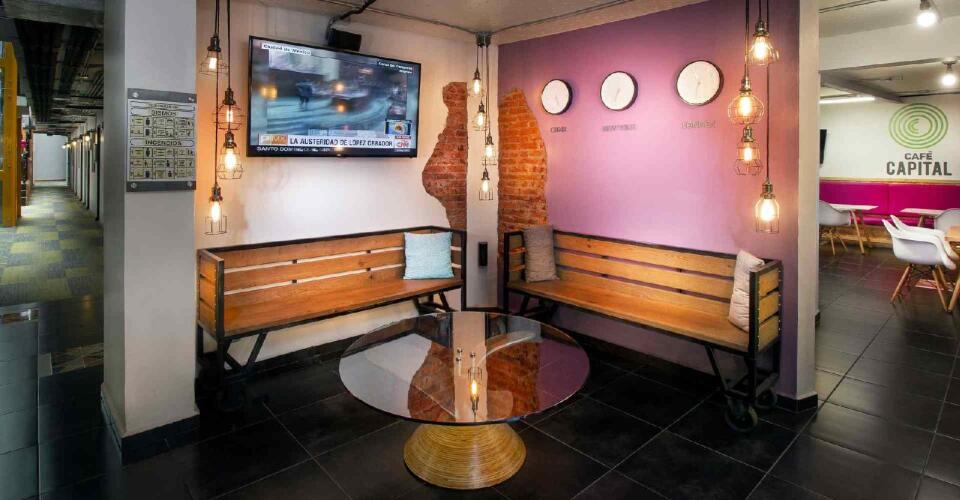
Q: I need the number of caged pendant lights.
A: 12